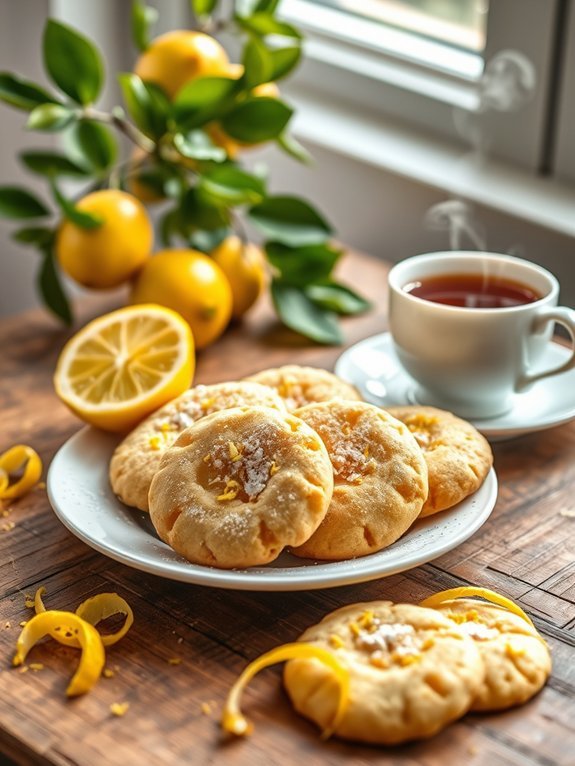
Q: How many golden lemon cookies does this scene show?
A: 7